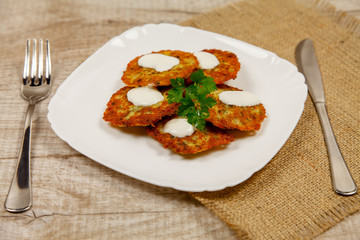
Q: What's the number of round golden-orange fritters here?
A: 5